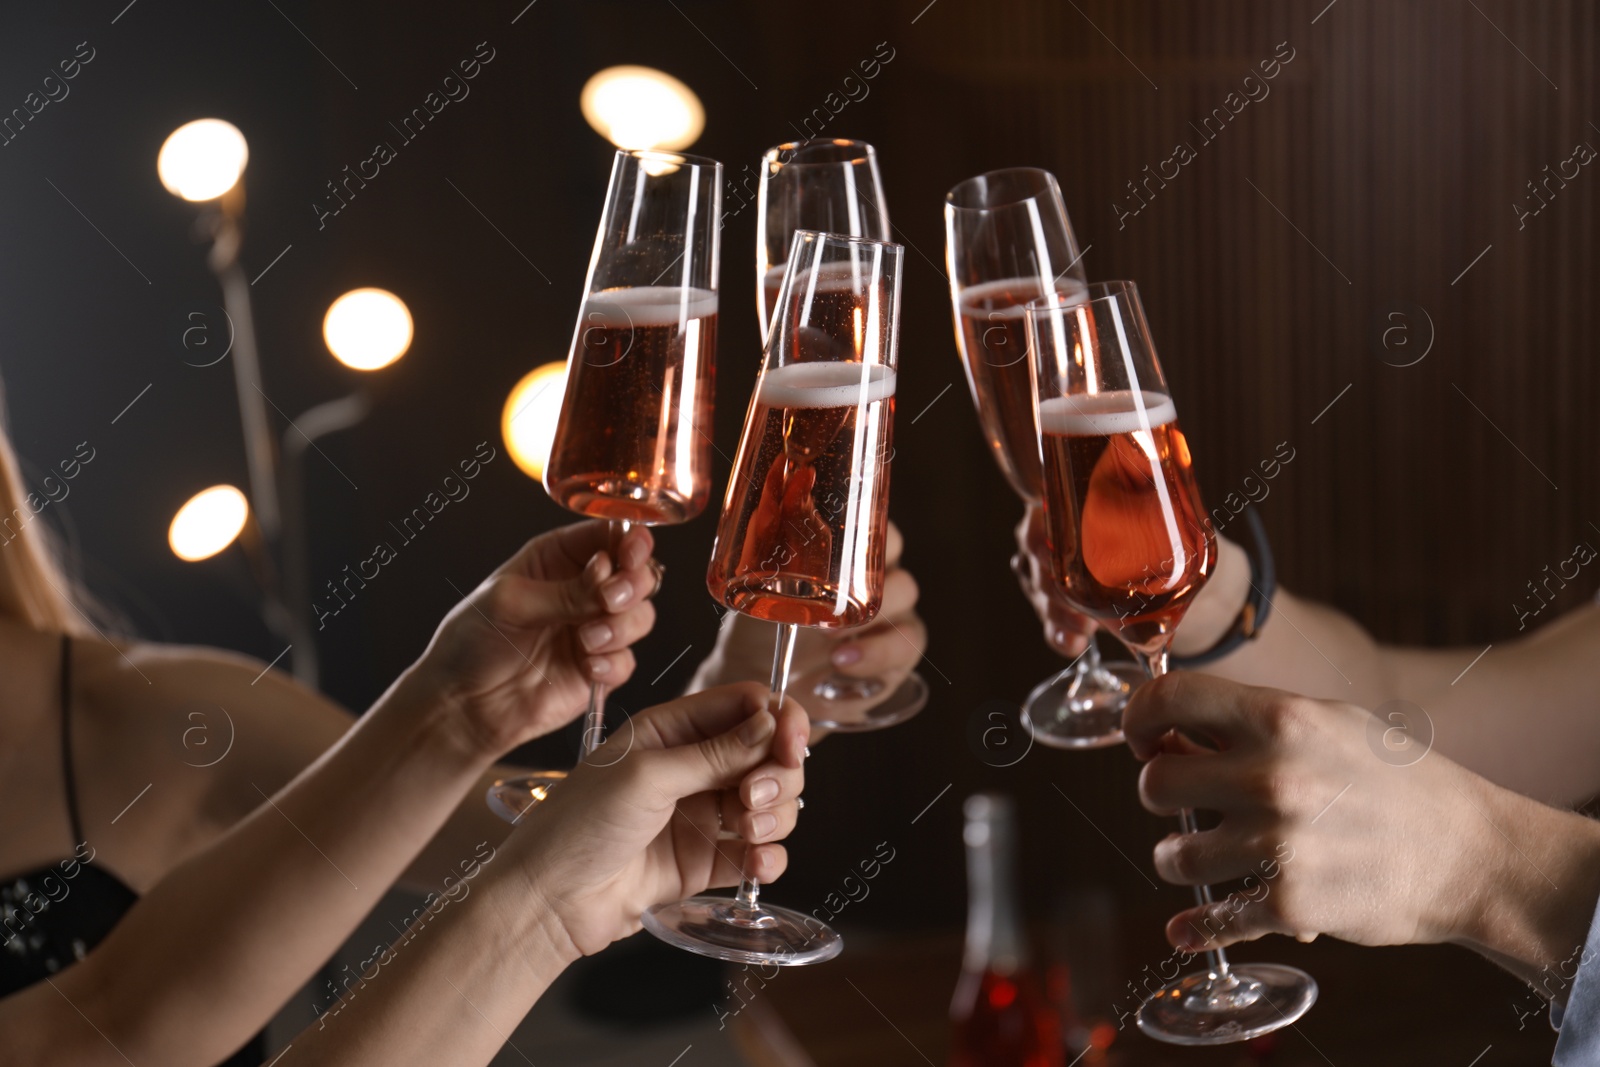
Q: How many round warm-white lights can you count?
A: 5